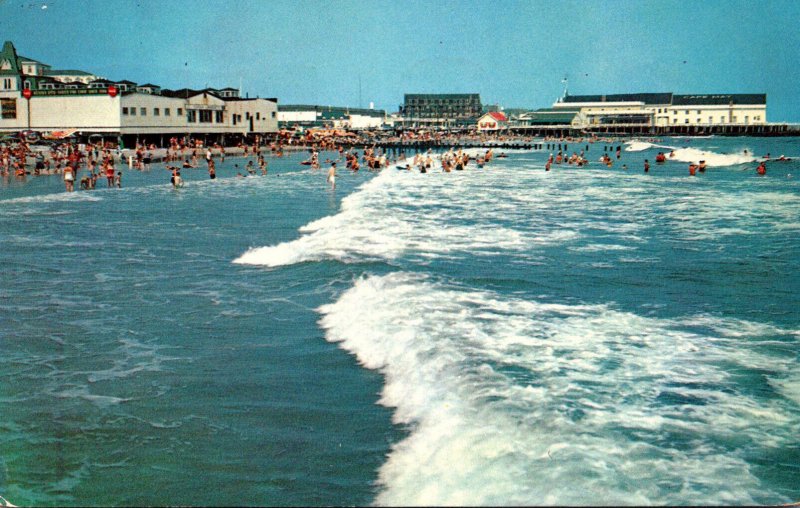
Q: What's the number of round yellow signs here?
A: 0